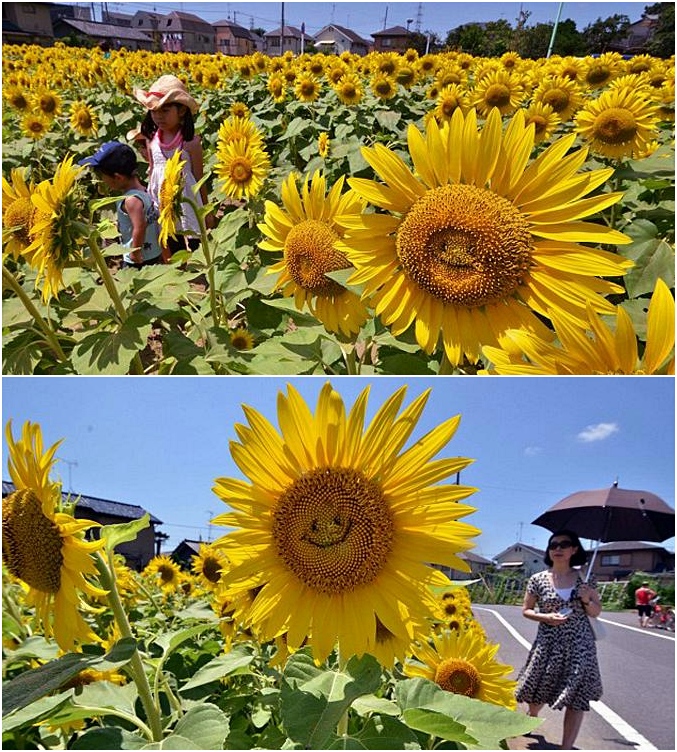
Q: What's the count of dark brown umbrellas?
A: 1